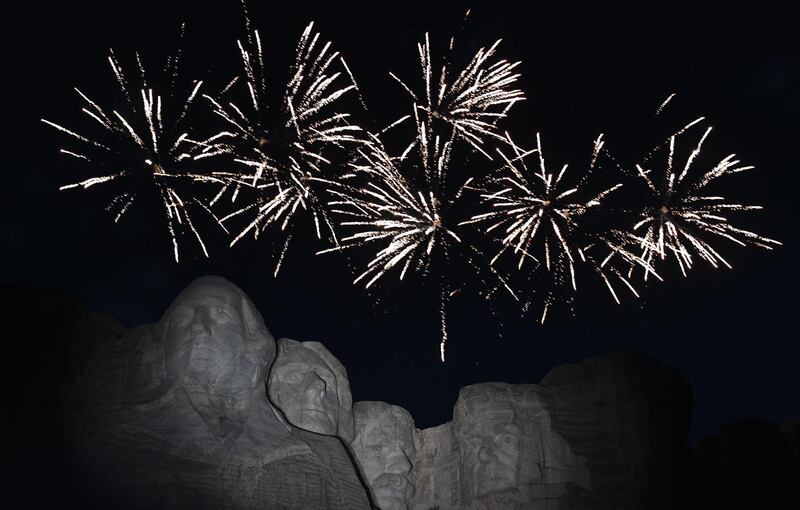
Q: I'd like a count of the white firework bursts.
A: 6